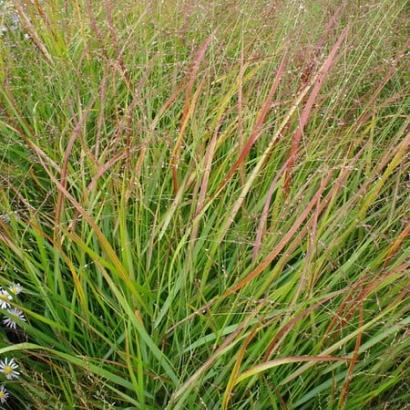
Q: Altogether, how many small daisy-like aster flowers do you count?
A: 5